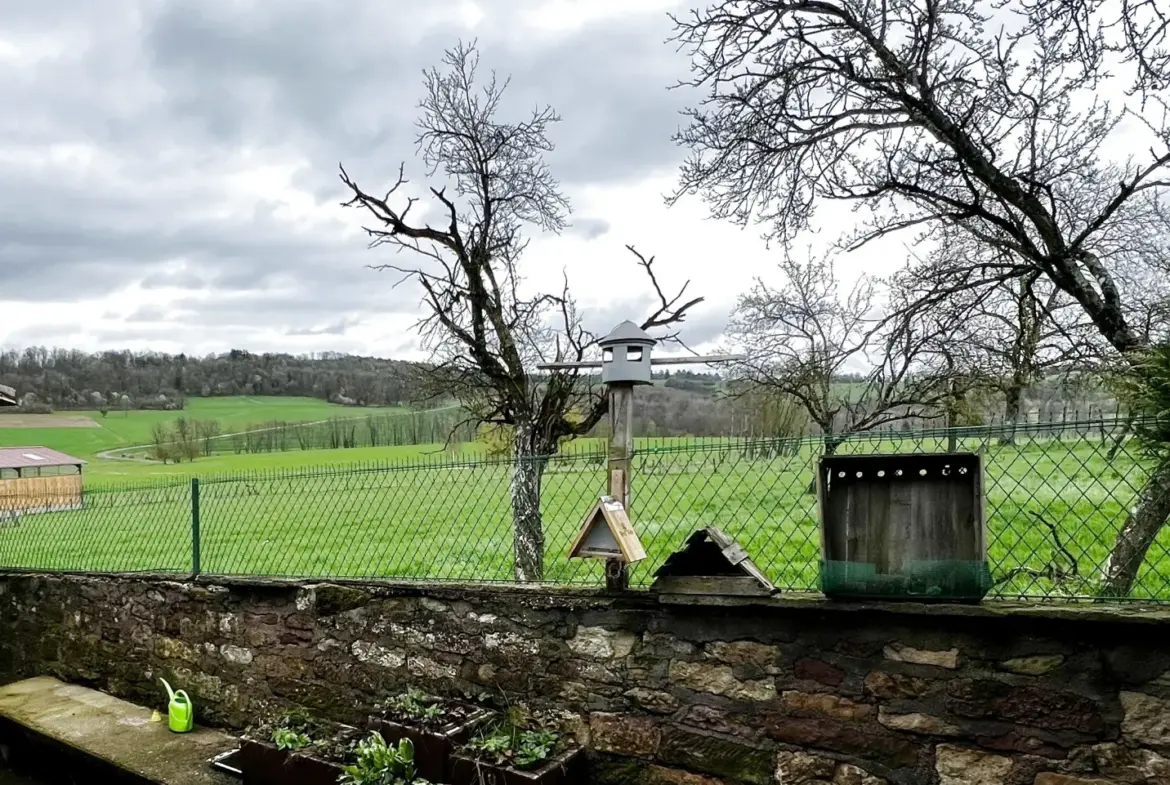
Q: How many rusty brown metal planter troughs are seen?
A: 3